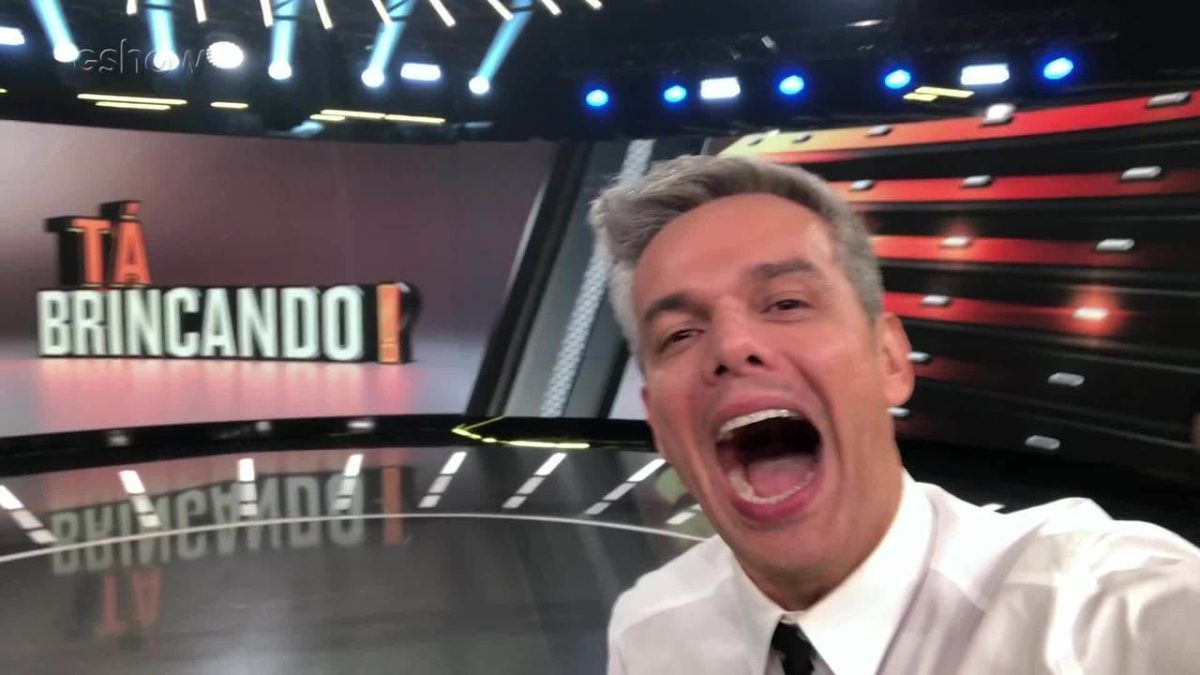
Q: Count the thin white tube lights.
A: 9